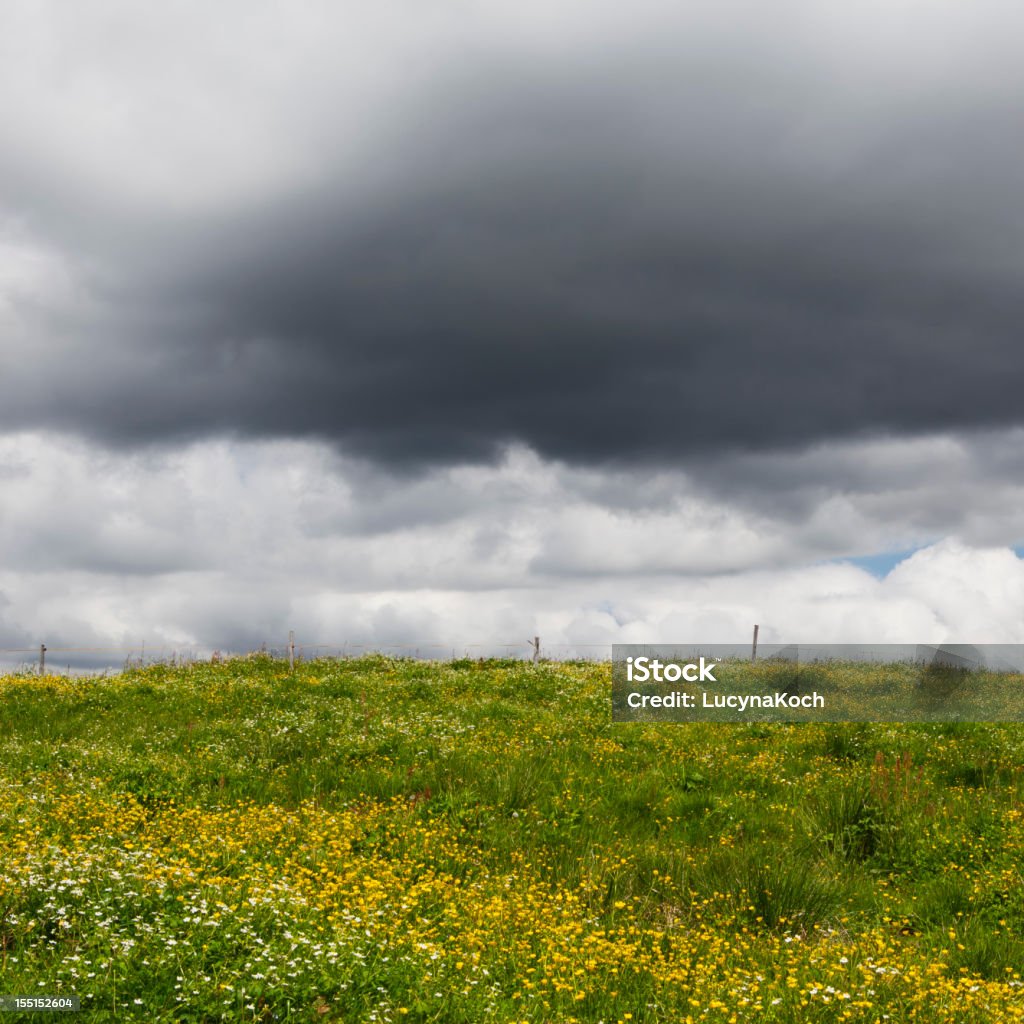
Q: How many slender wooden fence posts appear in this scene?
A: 4